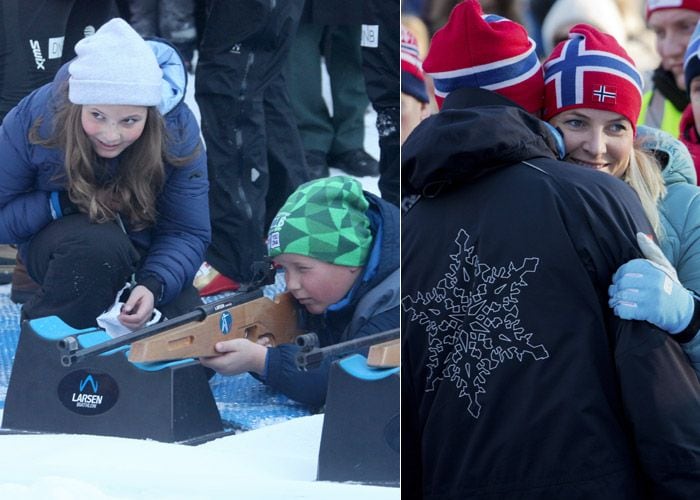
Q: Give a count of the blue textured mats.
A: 1